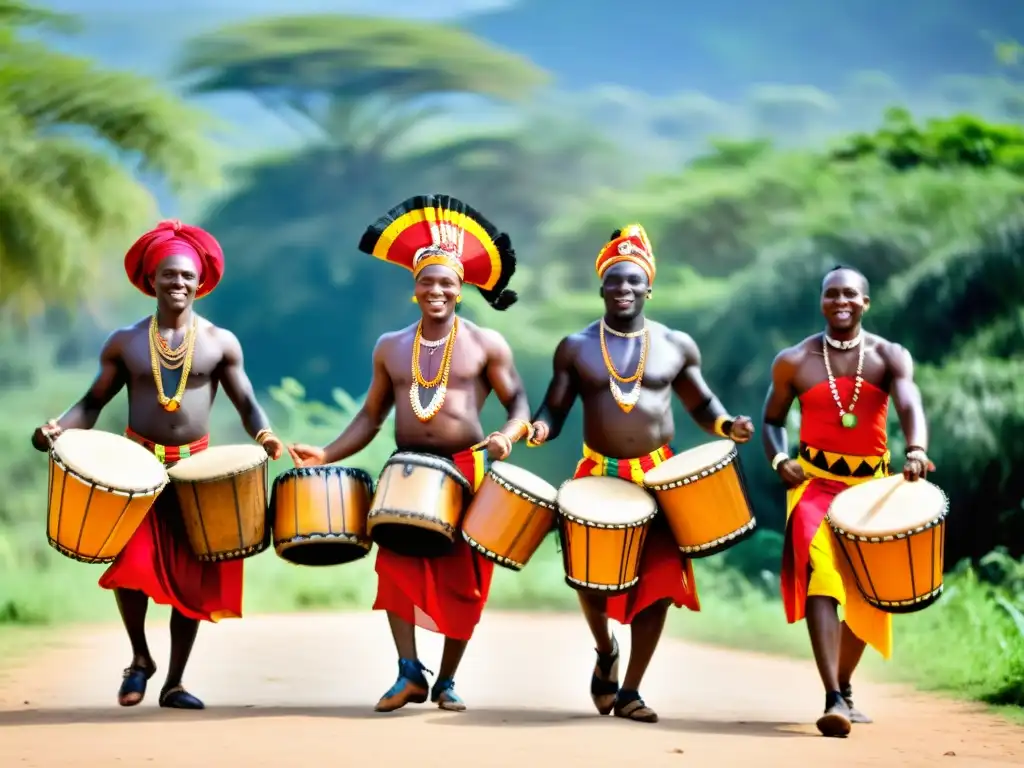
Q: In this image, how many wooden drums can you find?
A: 8